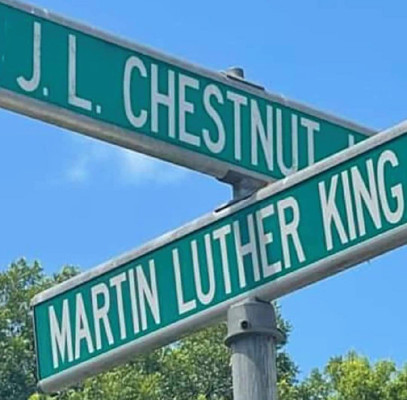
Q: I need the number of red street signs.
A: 0